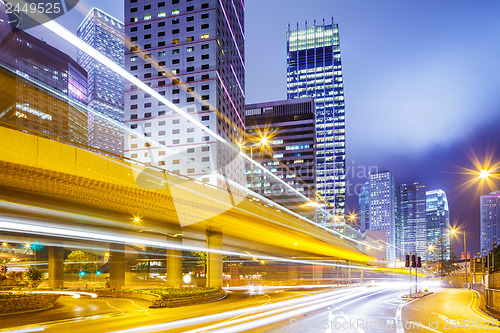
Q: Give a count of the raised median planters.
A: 2